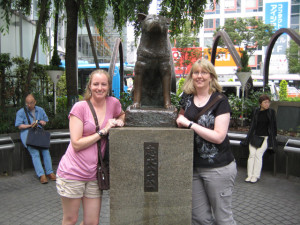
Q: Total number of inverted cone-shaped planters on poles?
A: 2